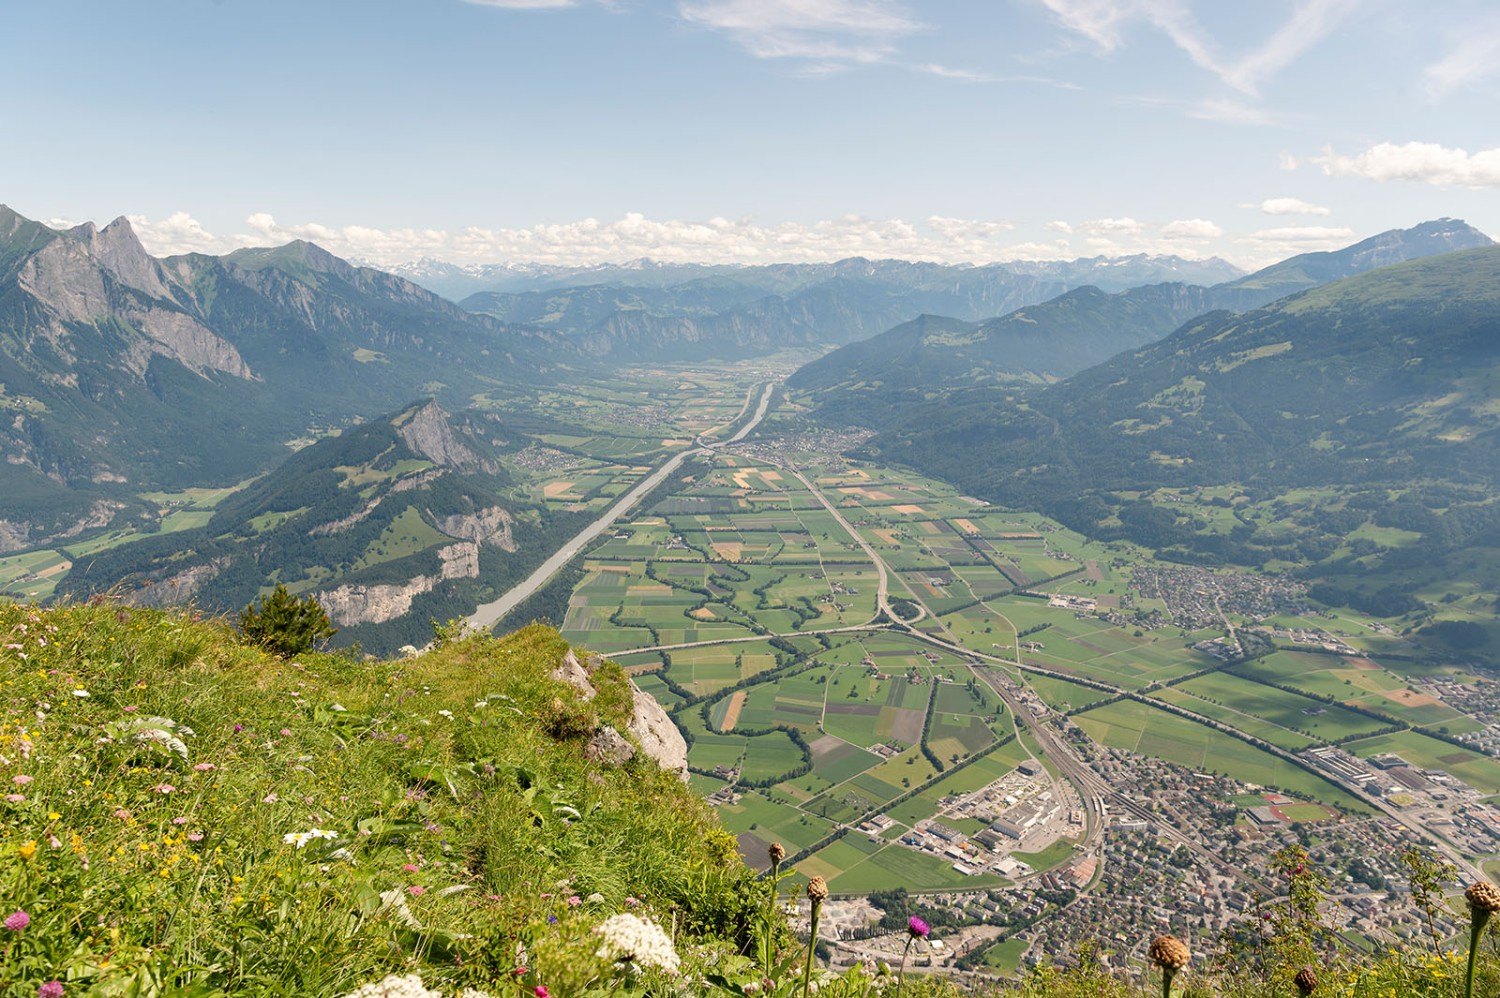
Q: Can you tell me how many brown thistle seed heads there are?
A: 5